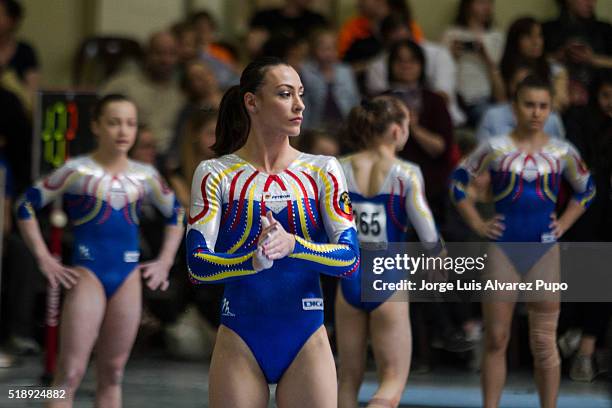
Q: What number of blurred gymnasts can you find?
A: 3